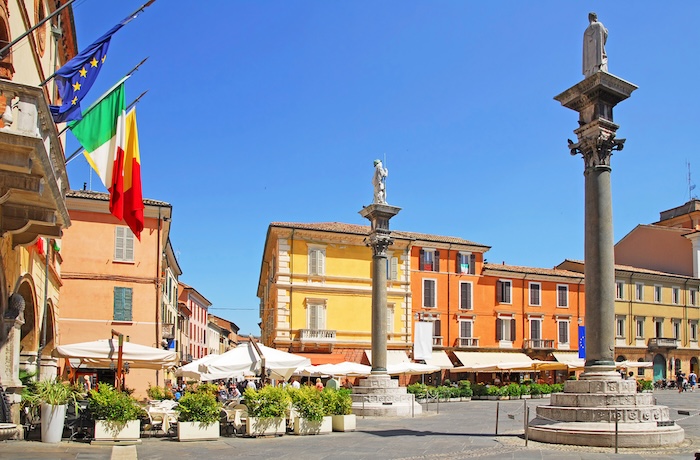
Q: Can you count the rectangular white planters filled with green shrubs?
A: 5